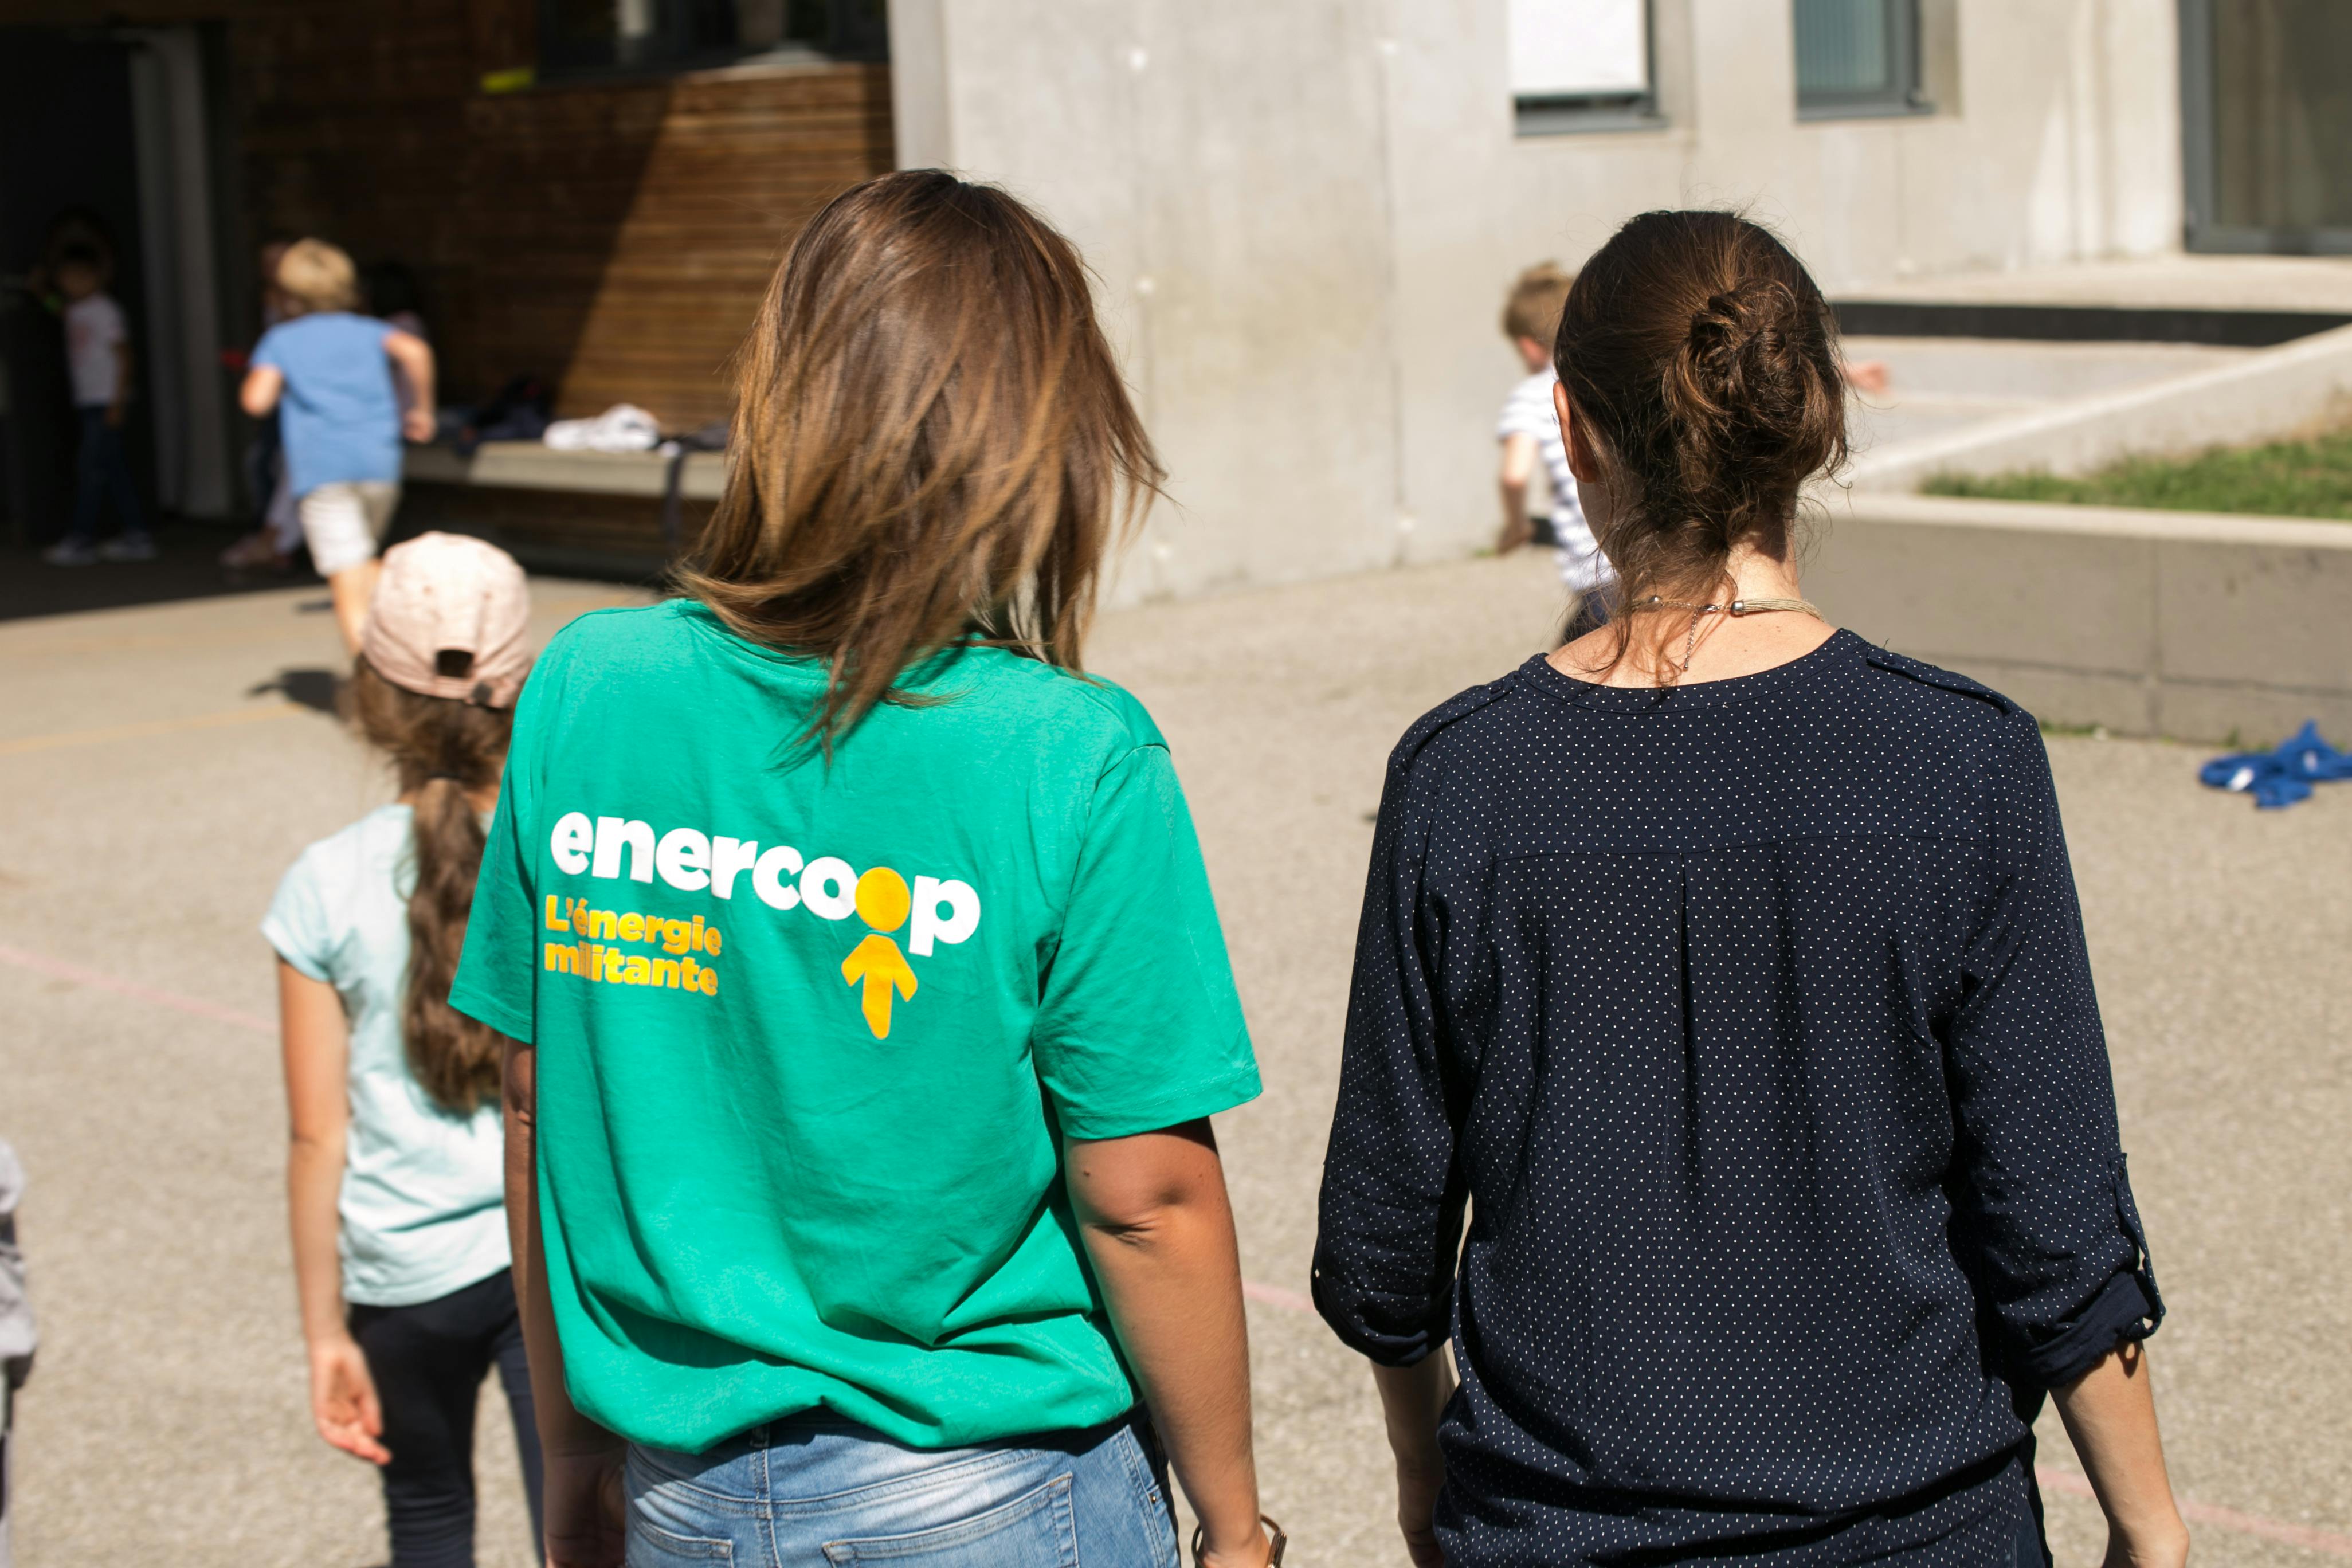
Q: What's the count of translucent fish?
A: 0